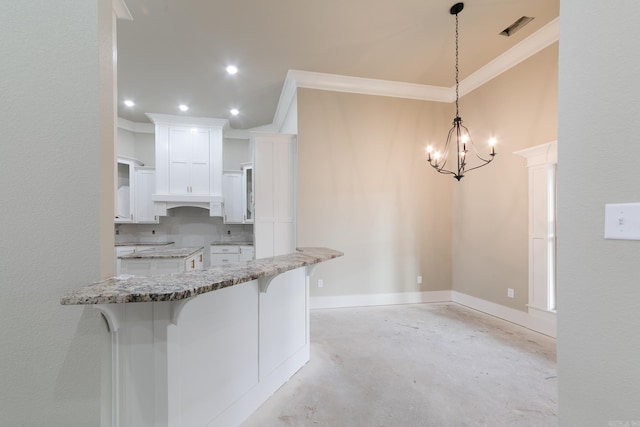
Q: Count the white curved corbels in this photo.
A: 4